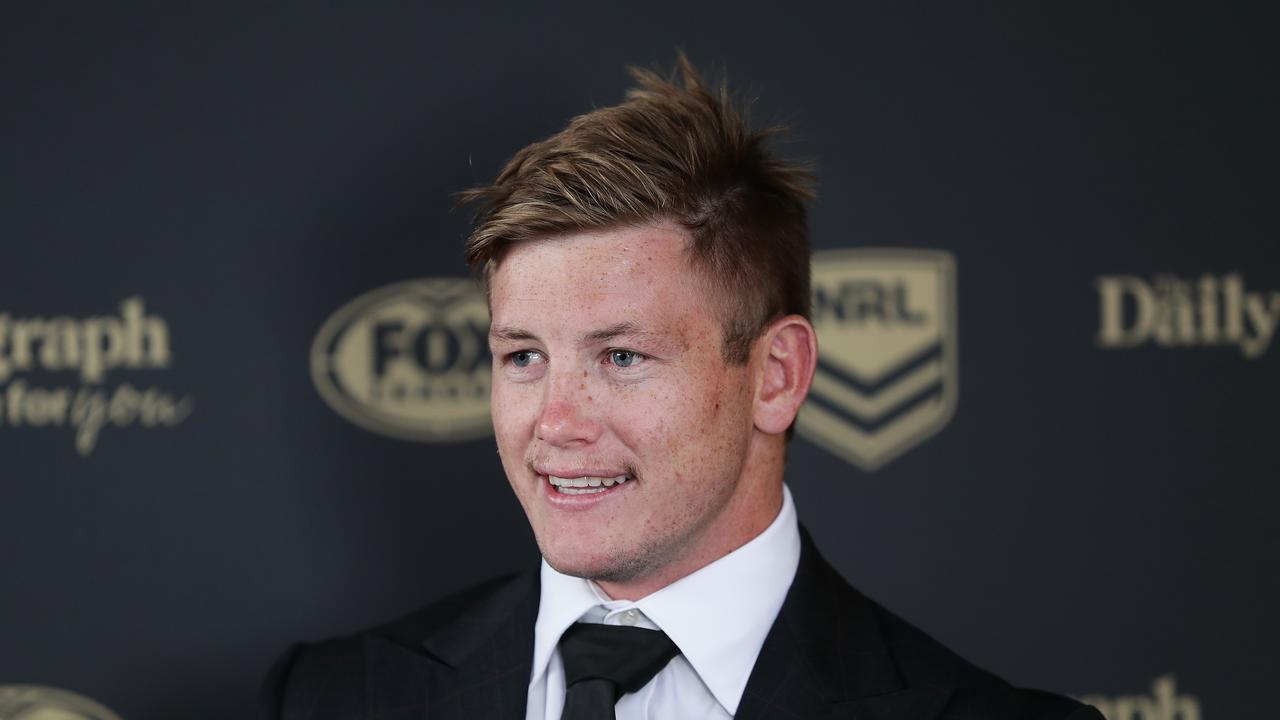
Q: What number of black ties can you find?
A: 1